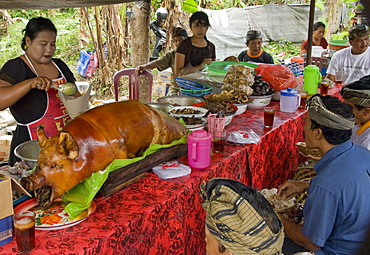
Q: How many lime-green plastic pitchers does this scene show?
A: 1